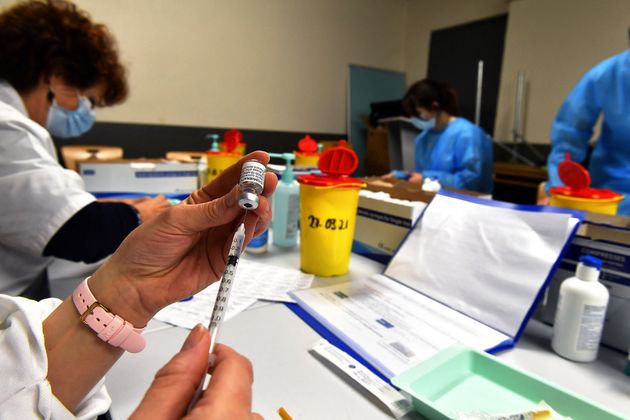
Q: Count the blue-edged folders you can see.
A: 1